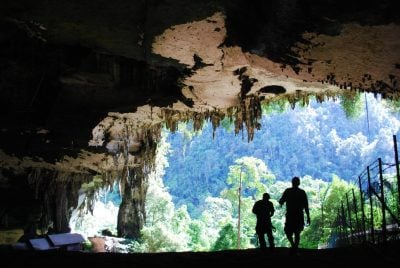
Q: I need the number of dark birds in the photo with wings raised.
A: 0